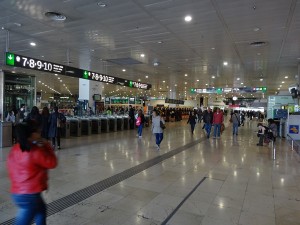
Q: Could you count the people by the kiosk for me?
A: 2